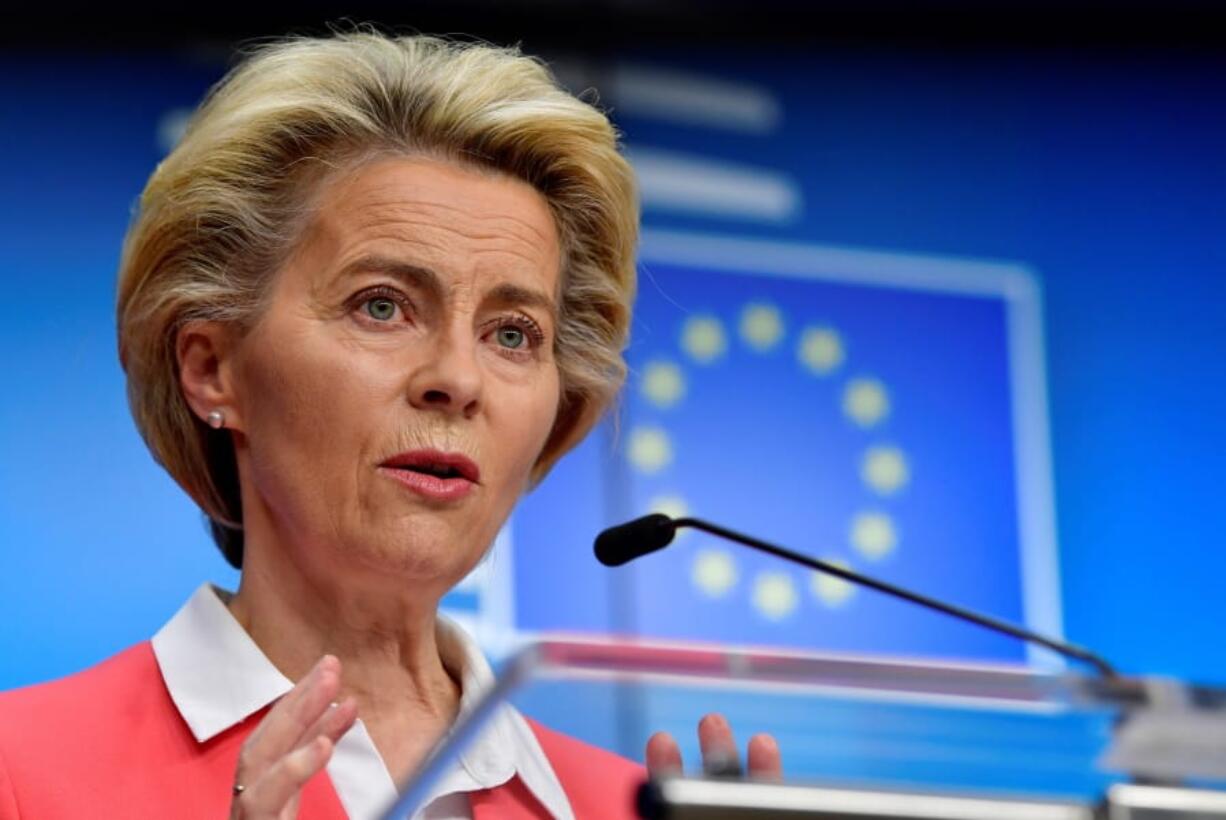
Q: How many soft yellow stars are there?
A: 12